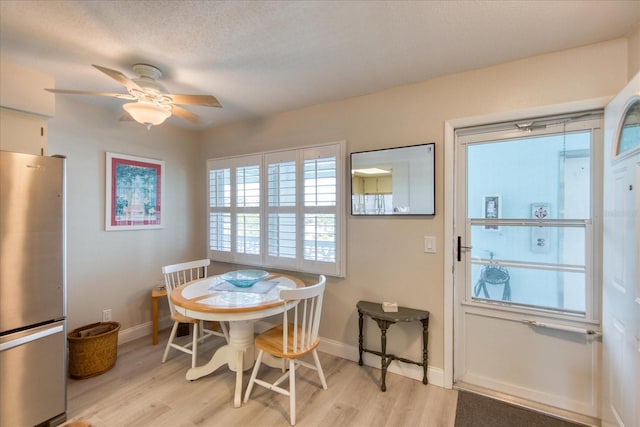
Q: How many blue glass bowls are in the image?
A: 1